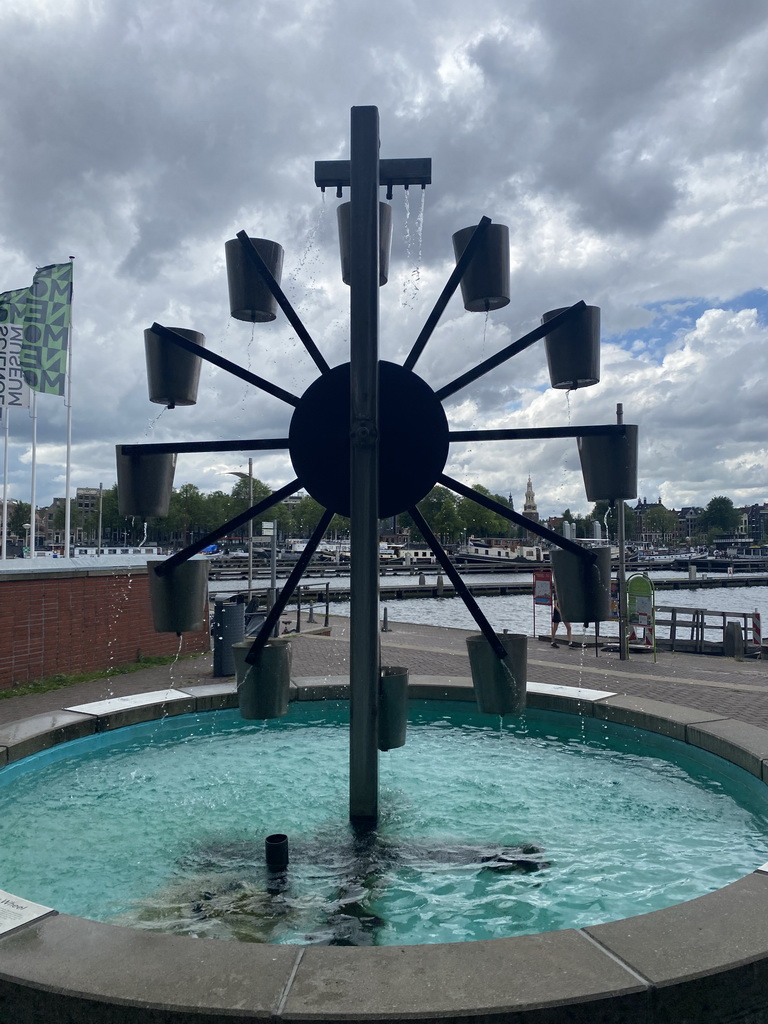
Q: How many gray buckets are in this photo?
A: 12